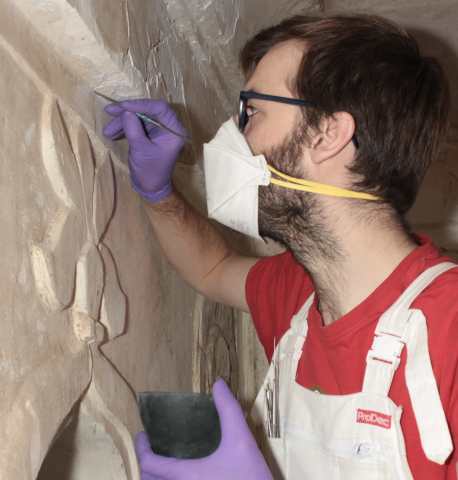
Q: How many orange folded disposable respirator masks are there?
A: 0